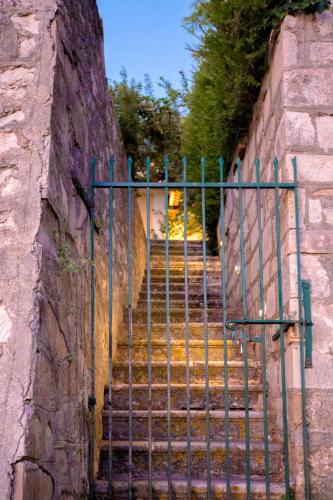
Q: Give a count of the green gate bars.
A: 12